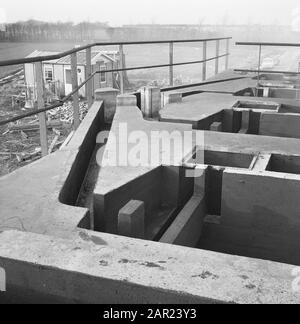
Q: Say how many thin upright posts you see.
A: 9